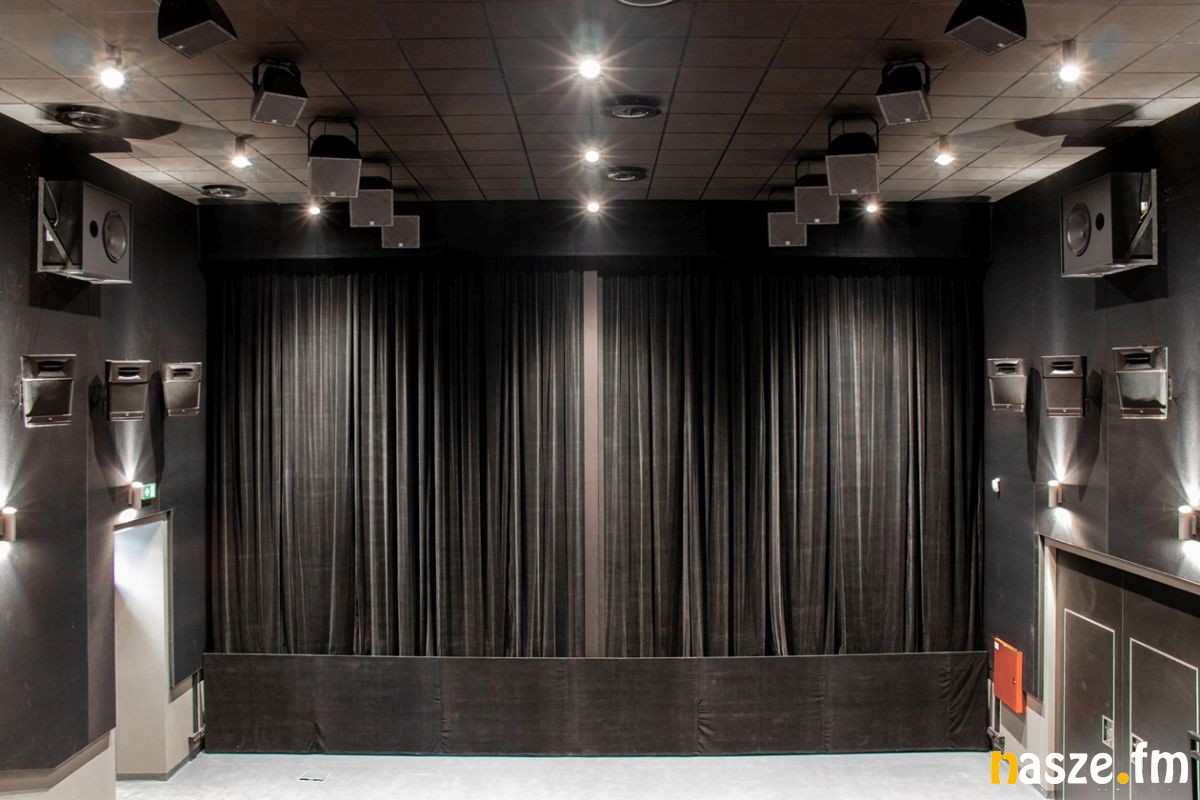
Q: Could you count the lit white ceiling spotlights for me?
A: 9